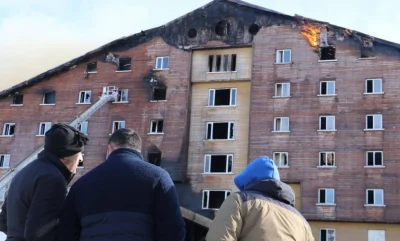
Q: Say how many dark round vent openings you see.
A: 3